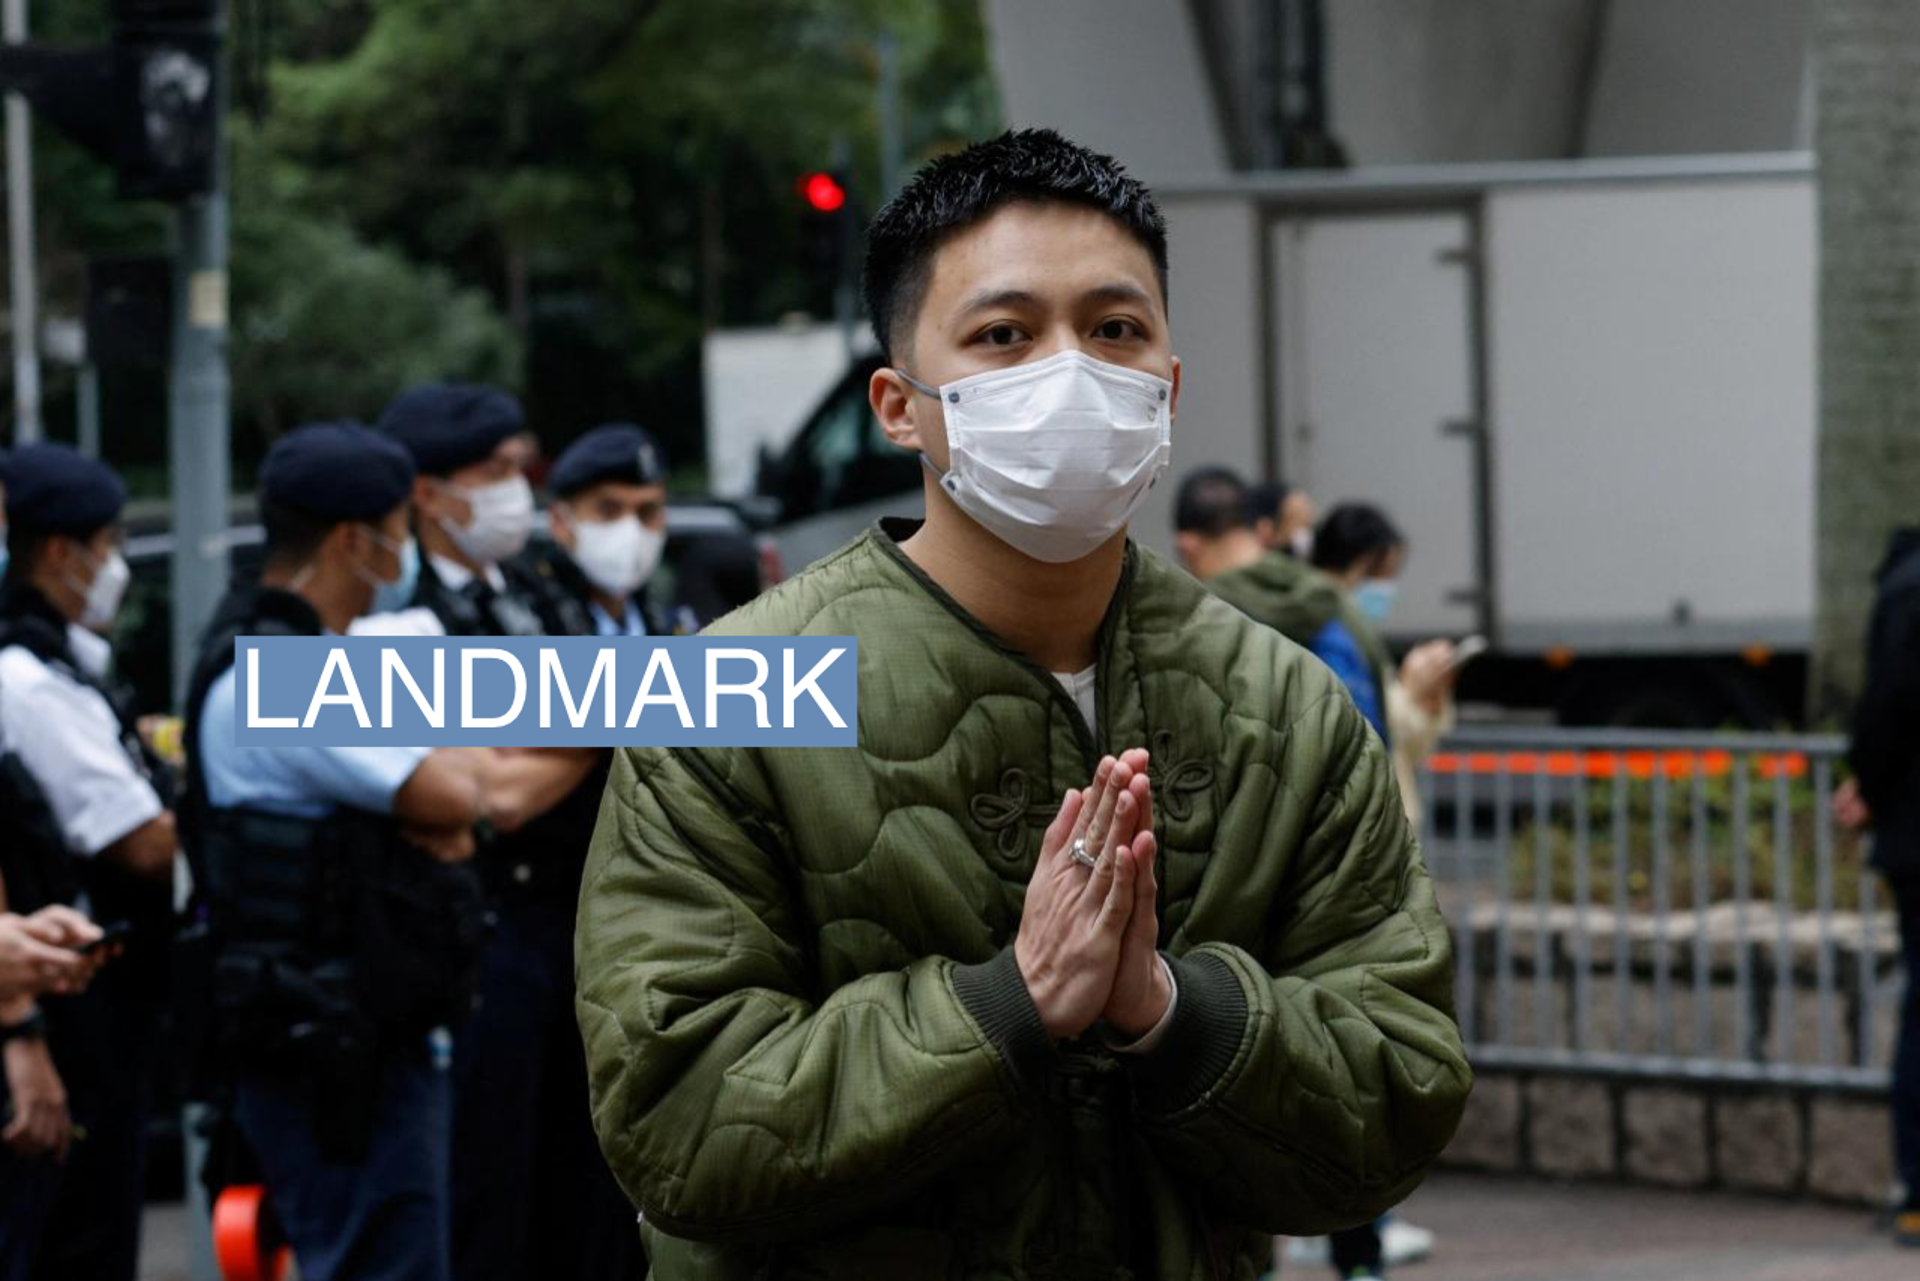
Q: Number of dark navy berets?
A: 4